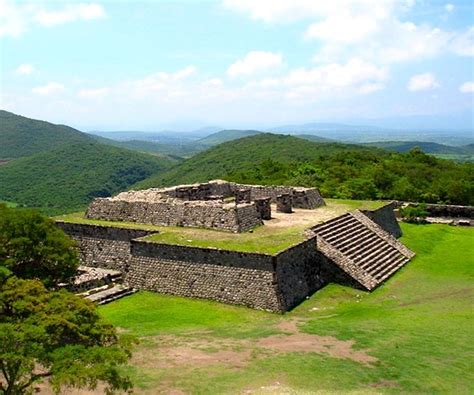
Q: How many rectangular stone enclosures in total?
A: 1